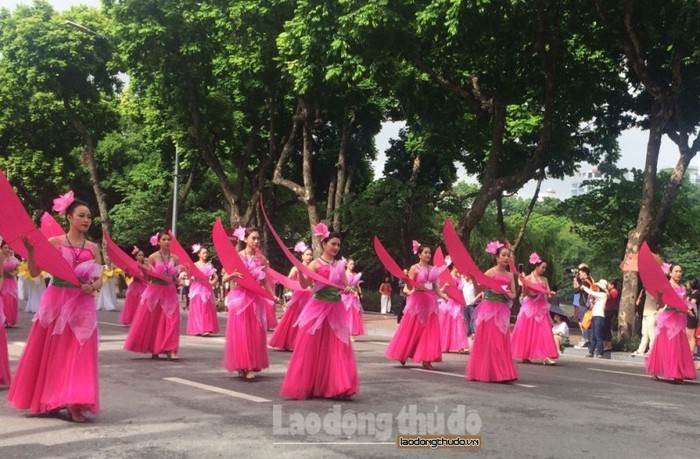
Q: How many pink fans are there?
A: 12